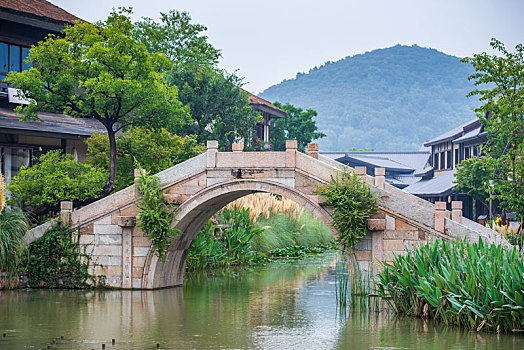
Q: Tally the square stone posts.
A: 10